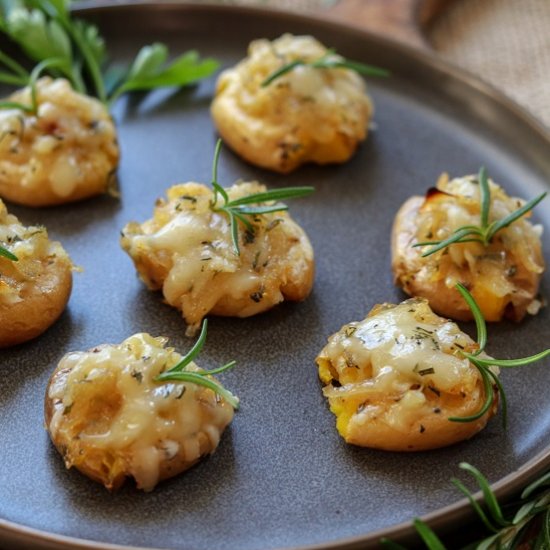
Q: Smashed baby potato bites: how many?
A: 7